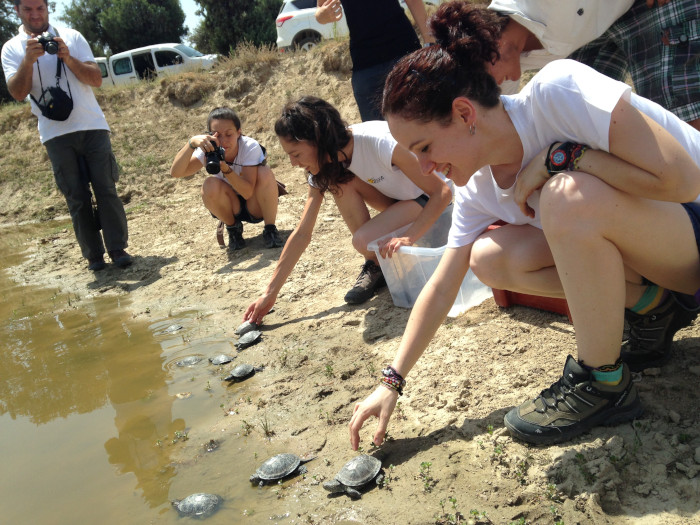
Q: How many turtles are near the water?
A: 9